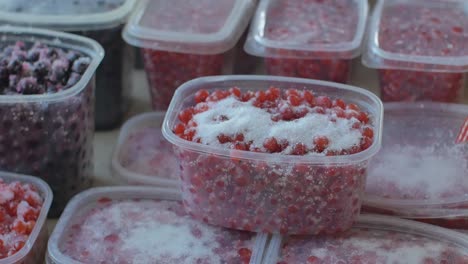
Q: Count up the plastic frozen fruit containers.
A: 11